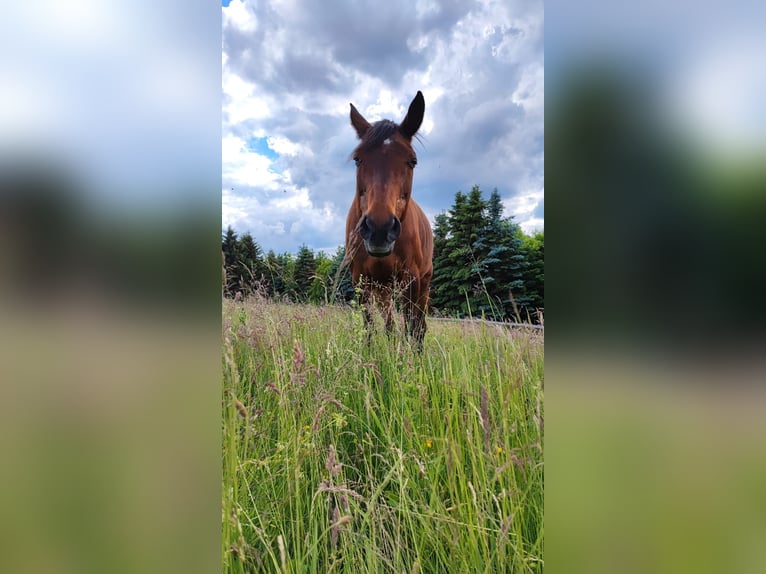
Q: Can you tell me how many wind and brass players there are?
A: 0